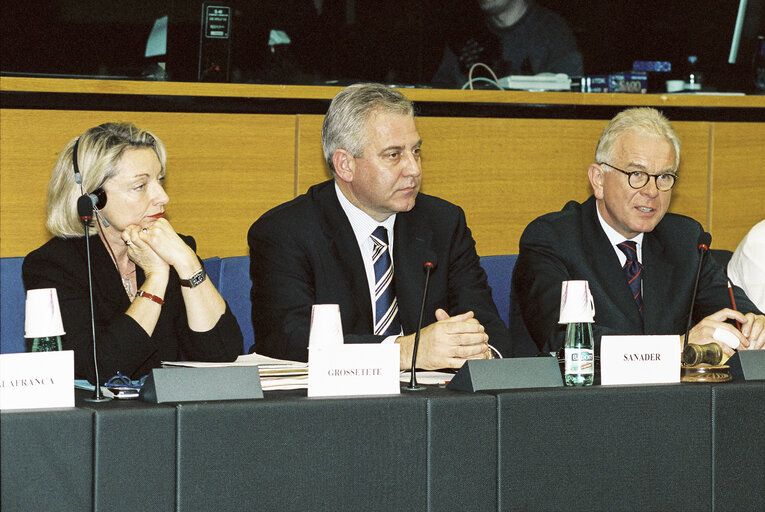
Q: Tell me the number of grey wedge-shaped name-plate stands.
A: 3